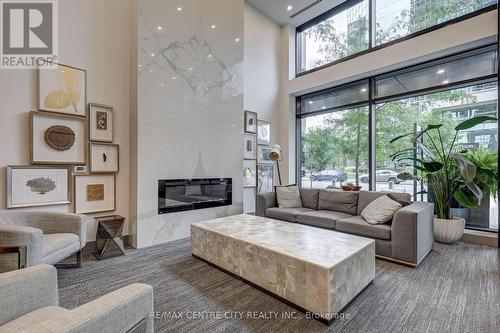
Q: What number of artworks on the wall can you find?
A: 12